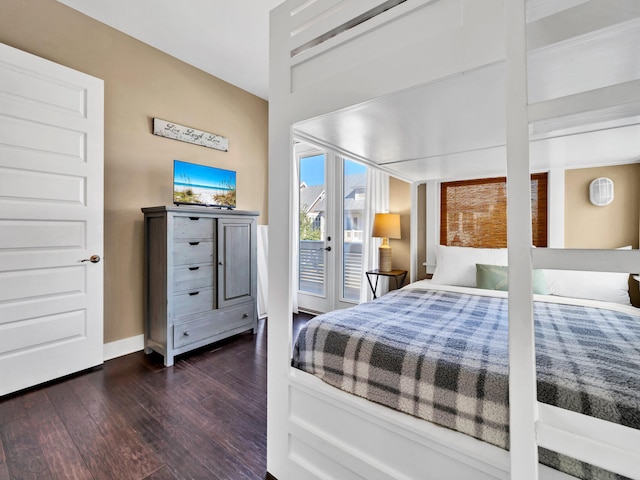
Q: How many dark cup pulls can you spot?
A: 4